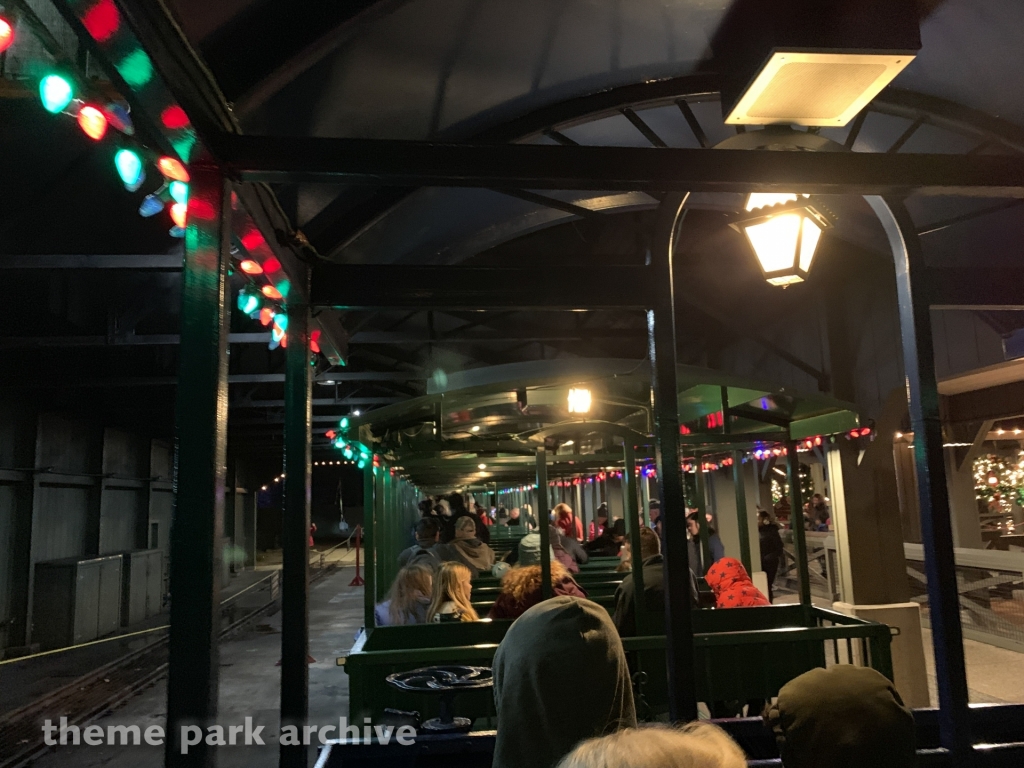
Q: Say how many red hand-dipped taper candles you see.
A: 0